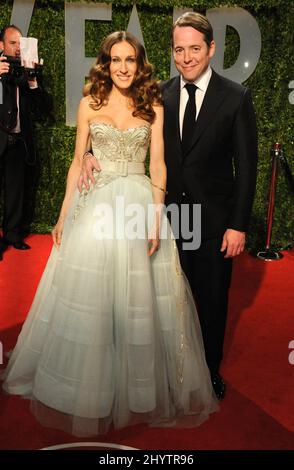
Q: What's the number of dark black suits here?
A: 2